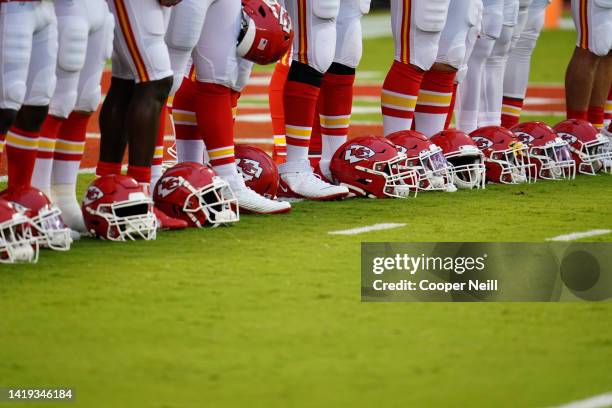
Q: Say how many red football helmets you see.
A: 12